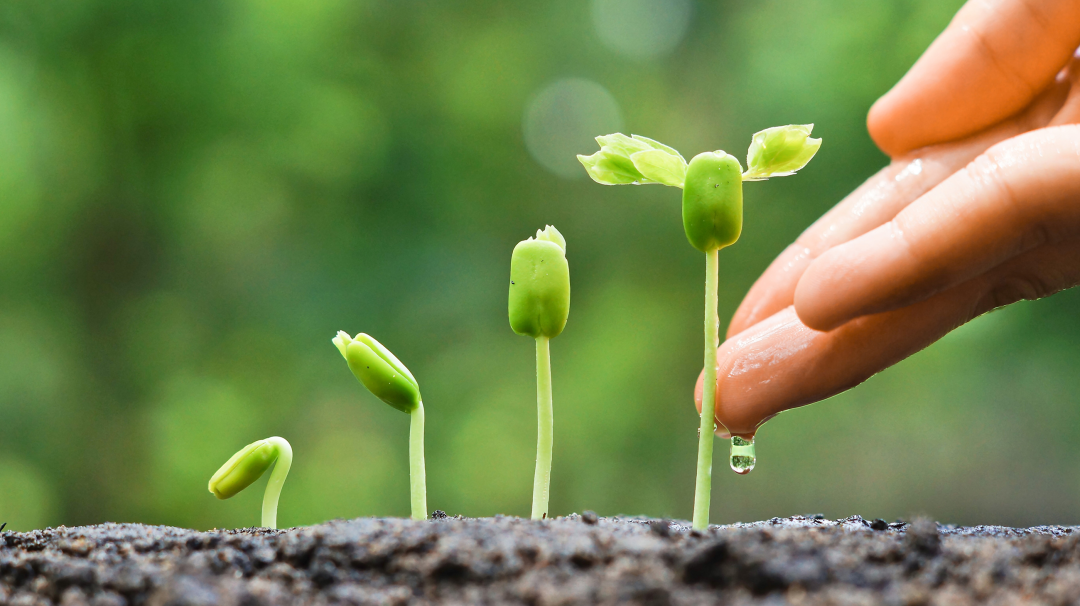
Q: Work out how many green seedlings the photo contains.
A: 4